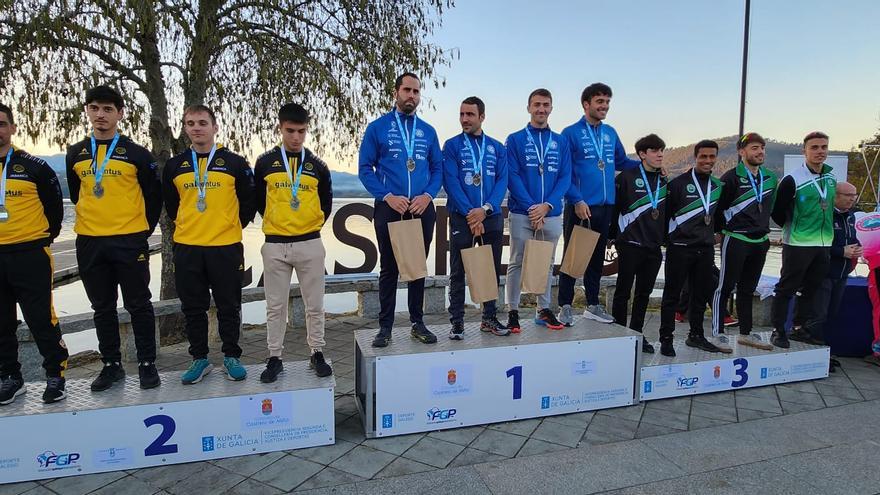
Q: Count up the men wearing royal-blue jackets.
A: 4